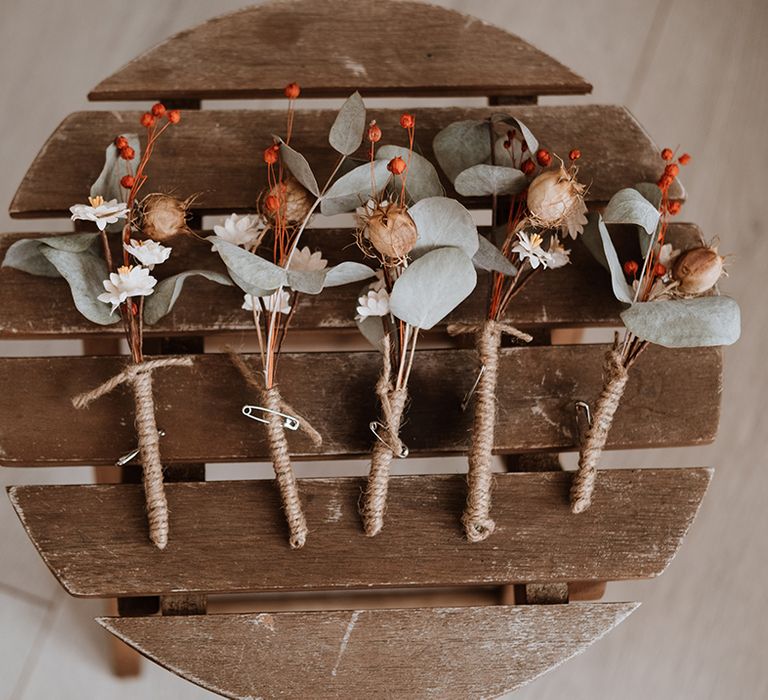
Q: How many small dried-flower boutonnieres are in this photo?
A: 5